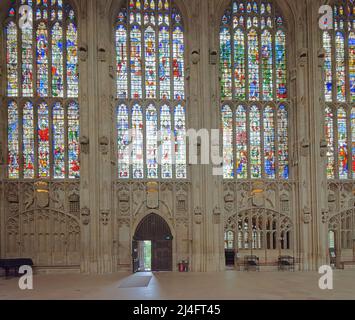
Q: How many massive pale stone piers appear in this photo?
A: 3